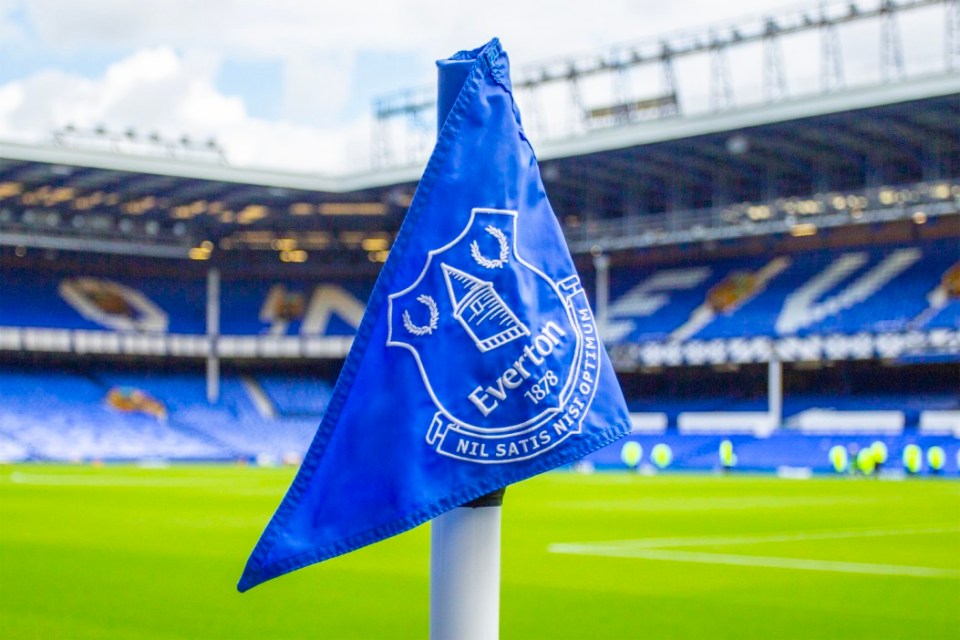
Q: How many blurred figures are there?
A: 8